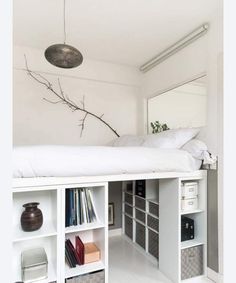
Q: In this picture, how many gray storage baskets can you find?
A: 11